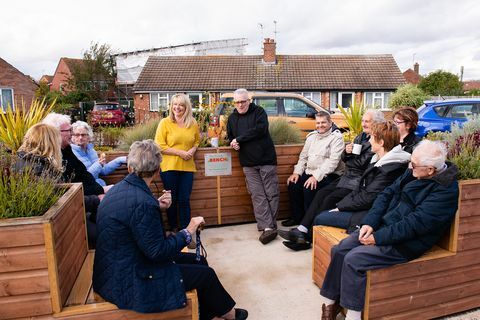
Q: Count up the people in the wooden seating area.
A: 11